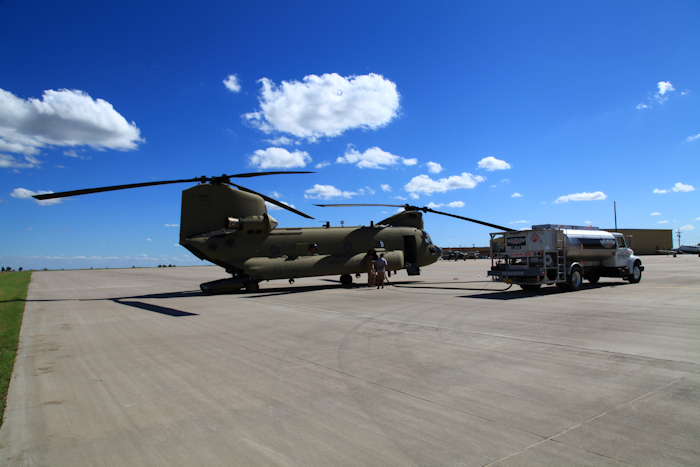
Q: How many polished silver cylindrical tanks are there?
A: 1